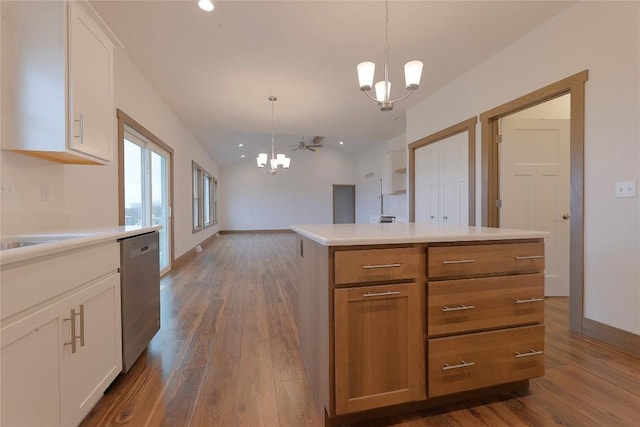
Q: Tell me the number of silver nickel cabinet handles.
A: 11